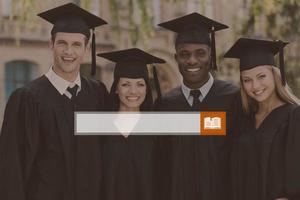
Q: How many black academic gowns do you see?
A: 4